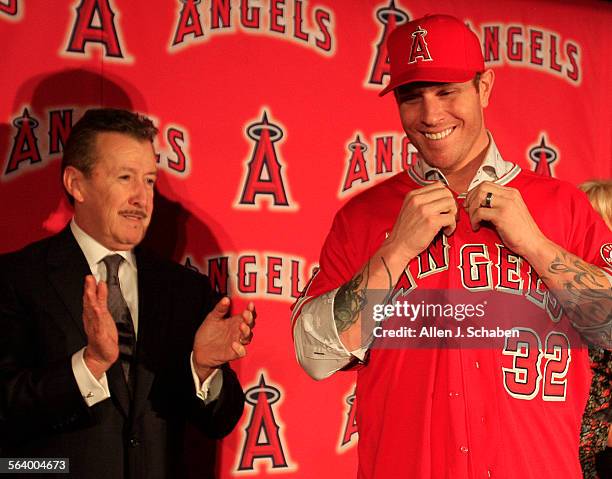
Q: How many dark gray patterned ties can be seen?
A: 1